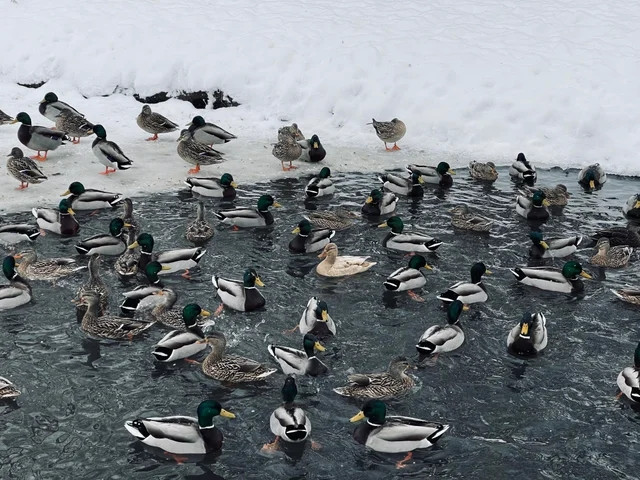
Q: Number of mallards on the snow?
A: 13